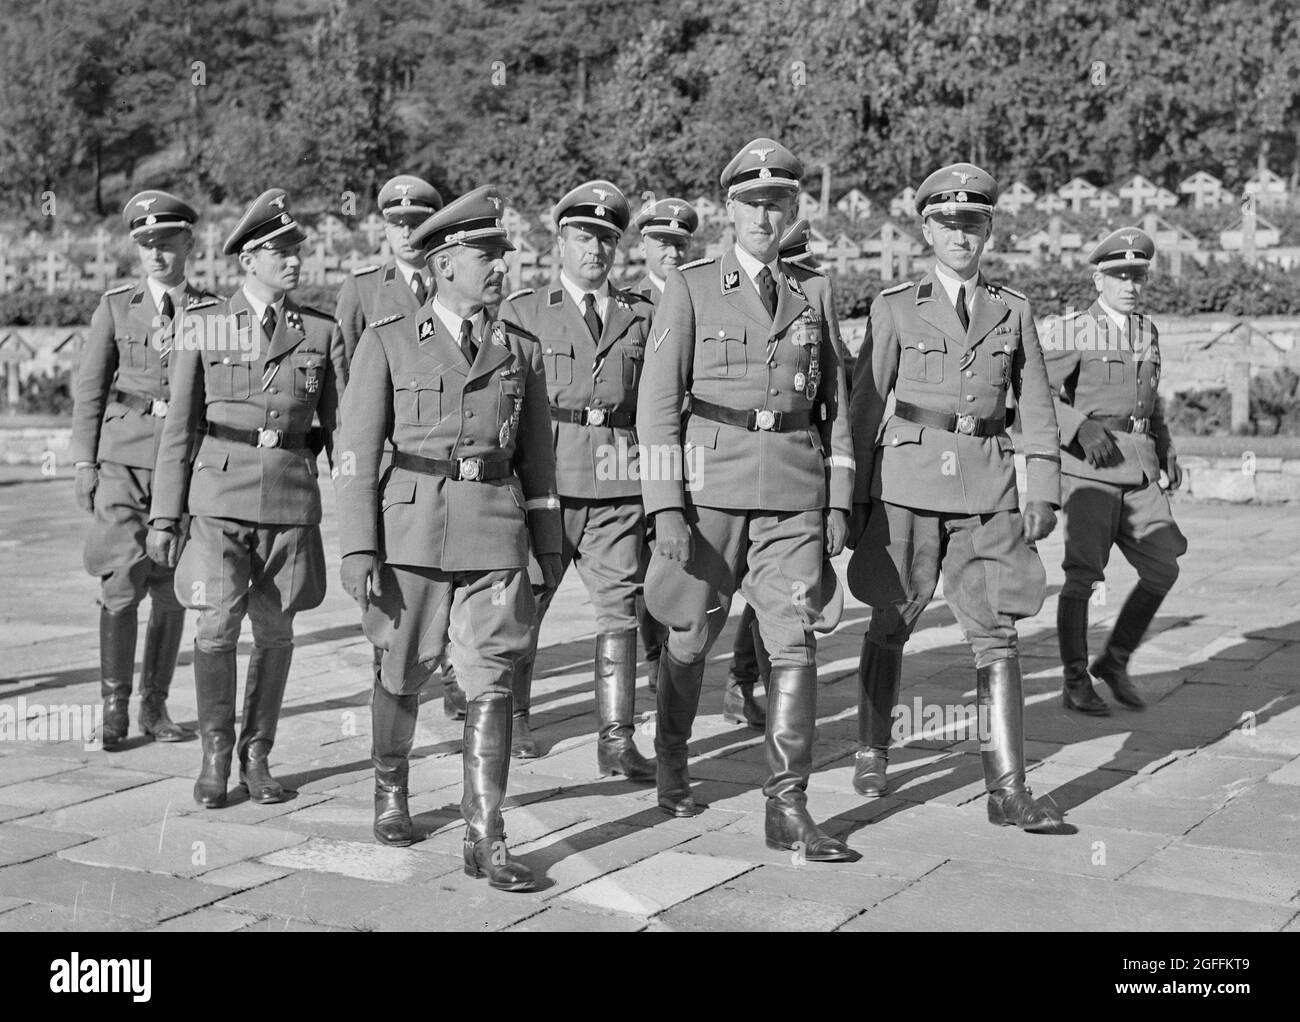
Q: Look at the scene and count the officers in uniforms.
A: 10